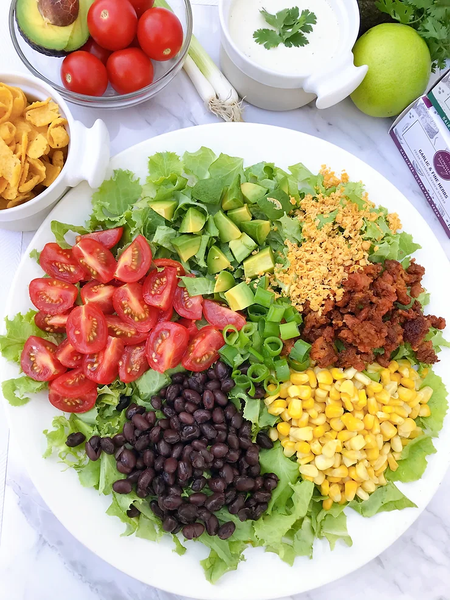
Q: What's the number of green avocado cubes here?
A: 13